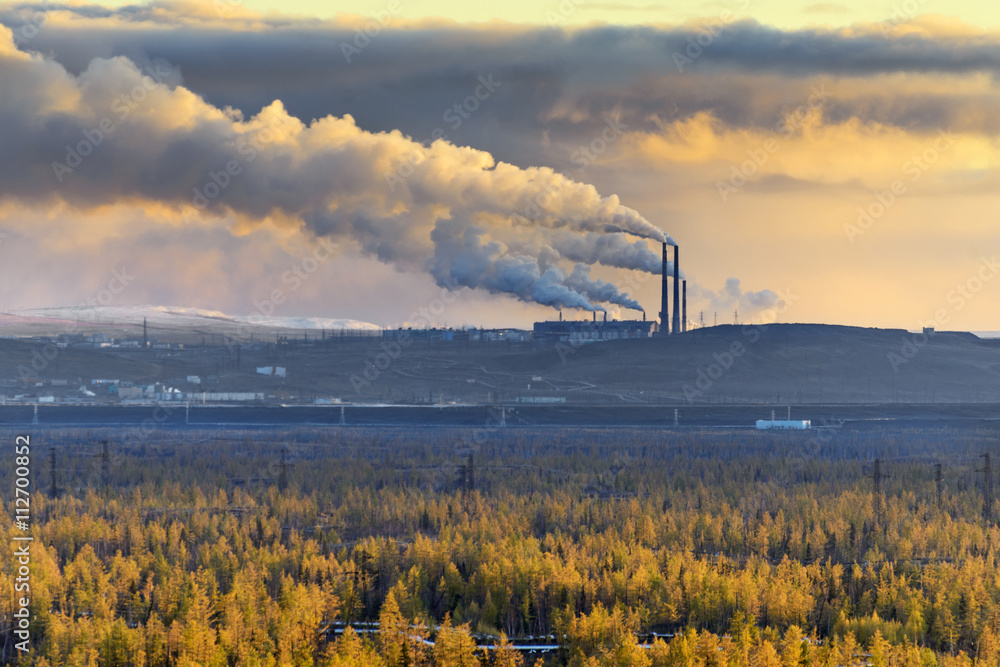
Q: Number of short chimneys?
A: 4